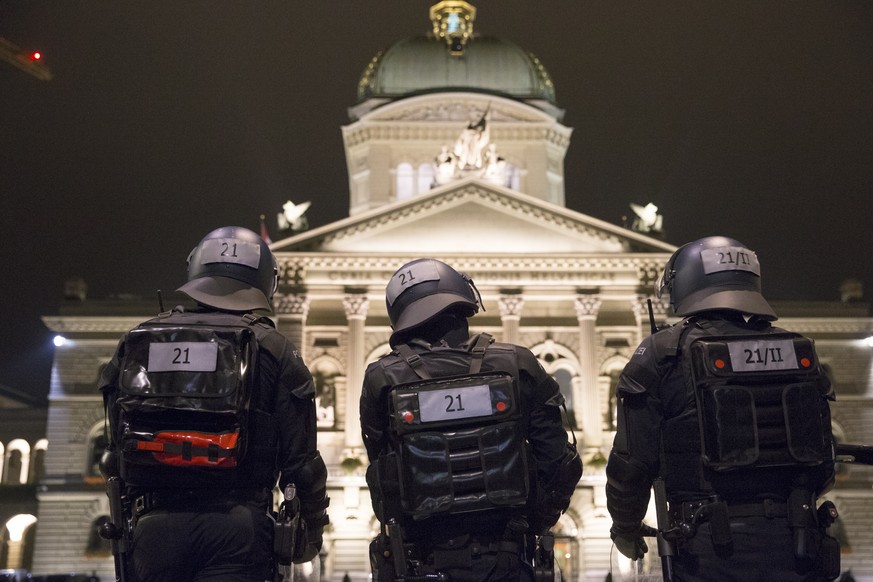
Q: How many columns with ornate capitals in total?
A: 5